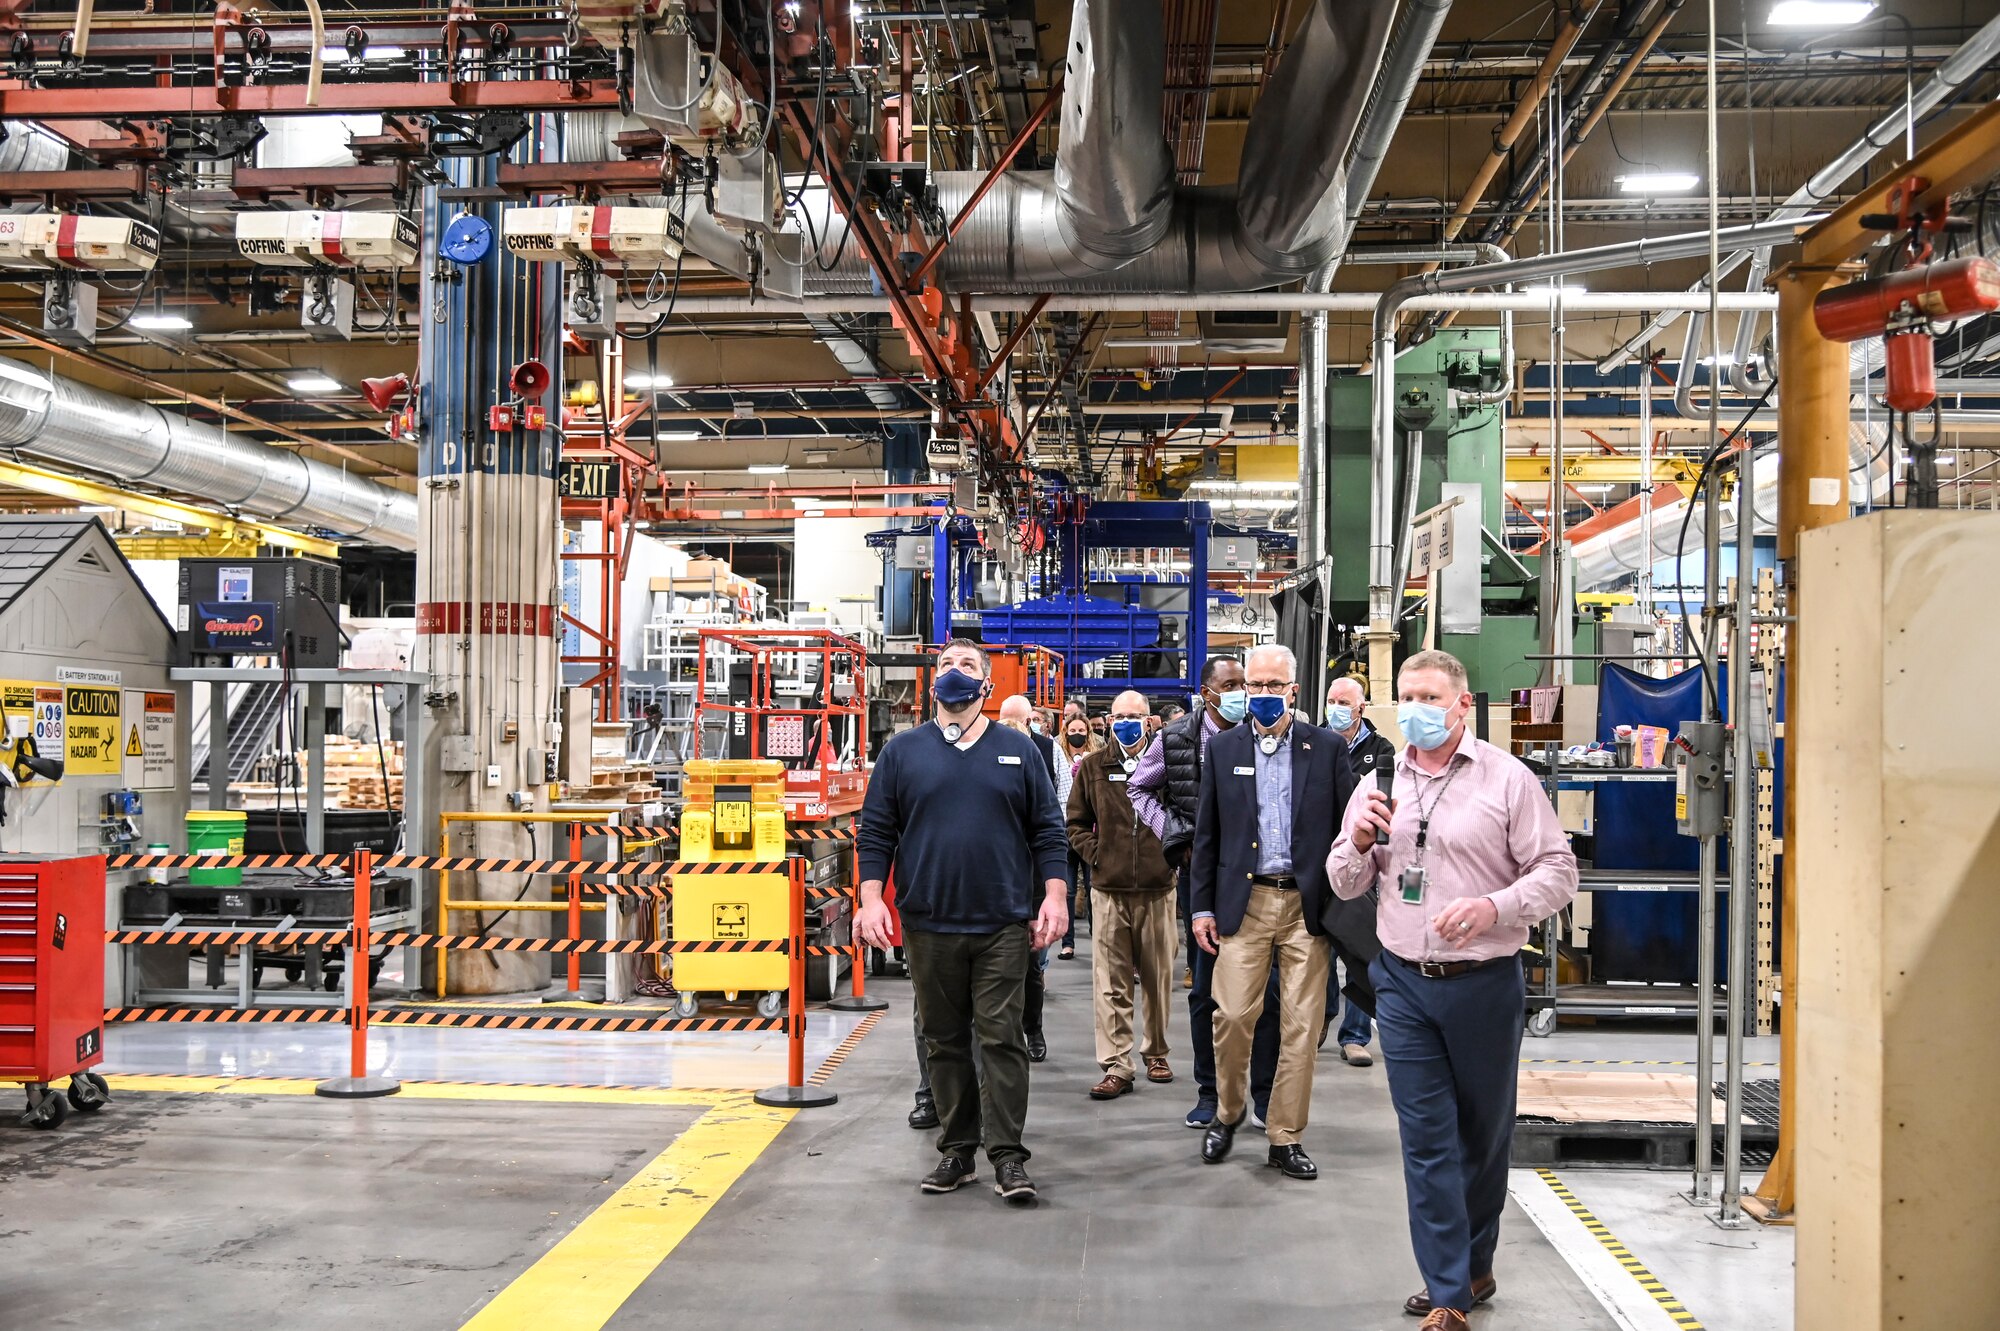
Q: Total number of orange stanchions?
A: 4